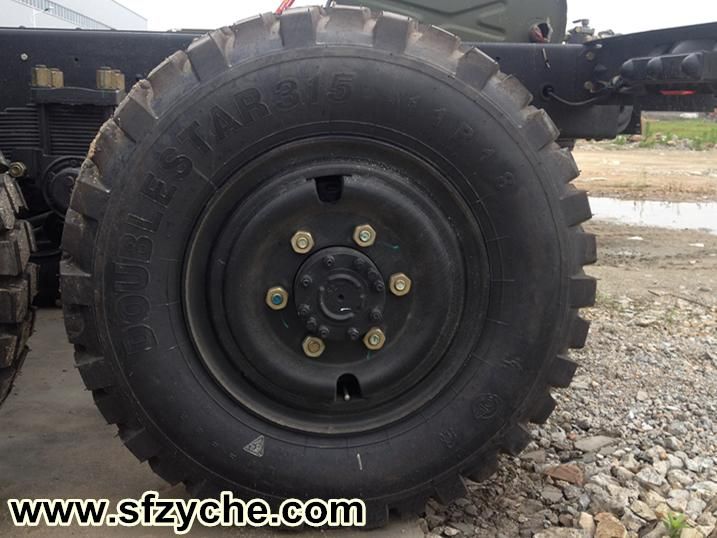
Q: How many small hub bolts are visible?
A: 10